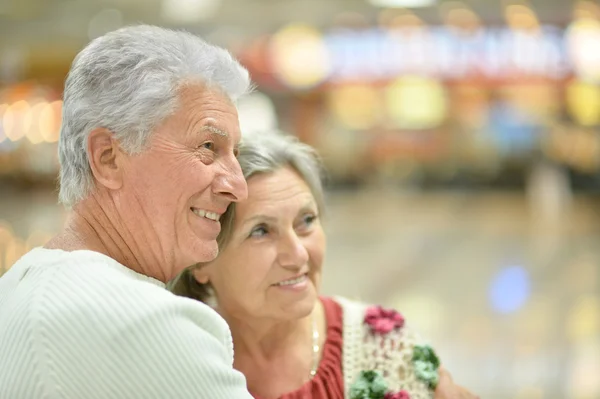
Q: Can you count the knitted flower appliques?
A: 4